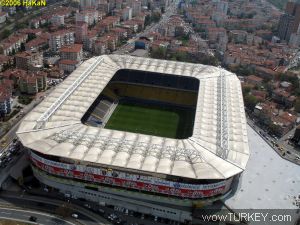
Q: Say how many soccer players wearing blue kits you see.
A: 0